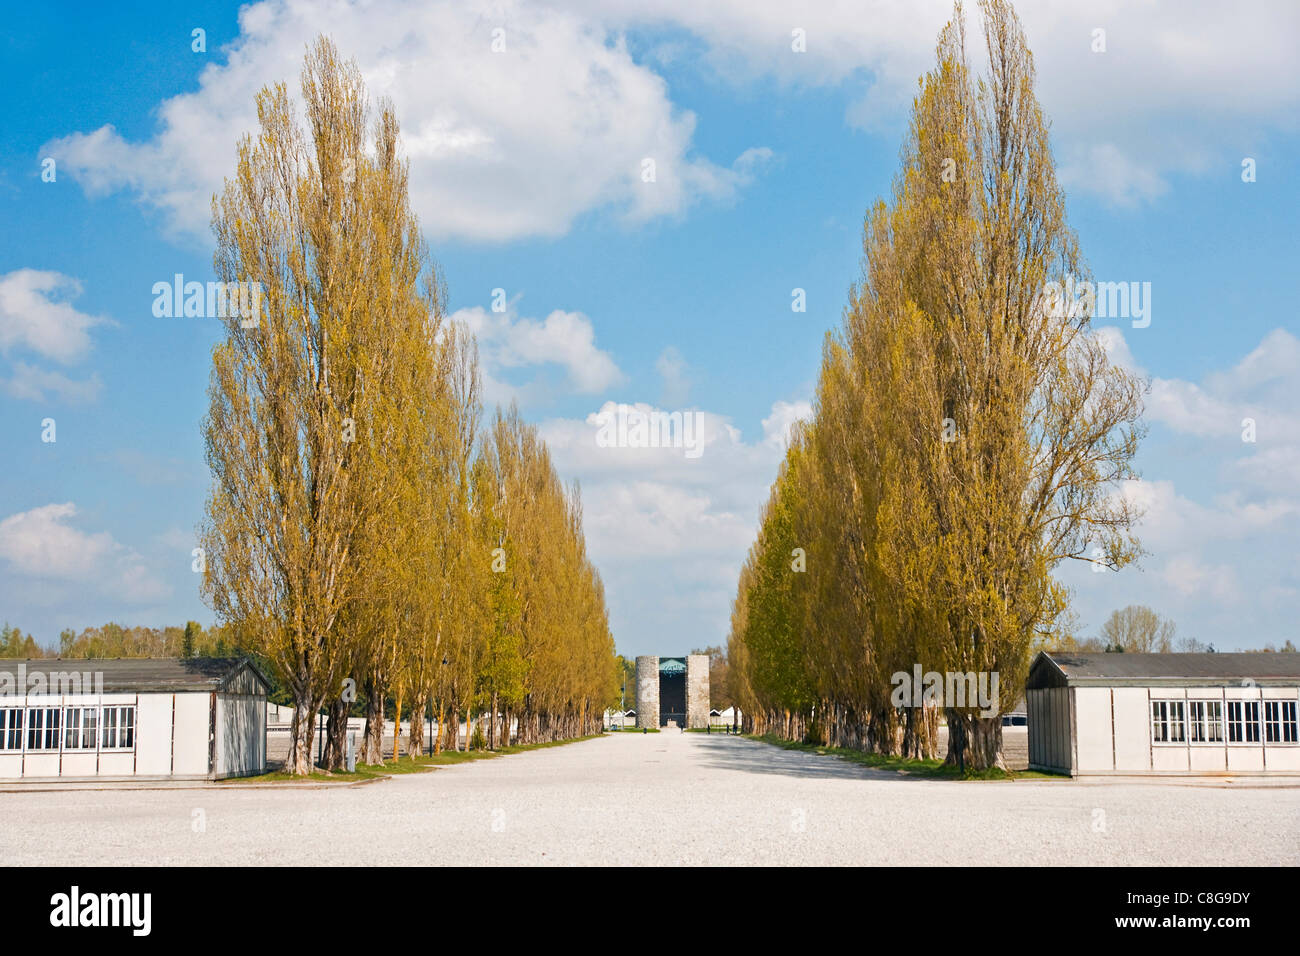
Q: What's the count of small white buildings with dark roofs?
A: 2